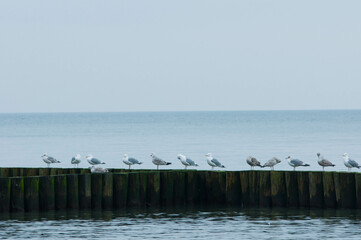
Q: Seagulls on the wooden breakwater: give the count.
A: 13